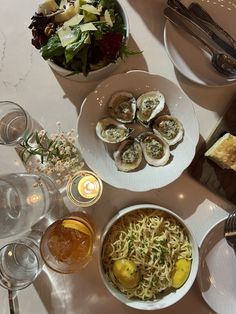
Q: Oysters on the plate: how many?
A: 6